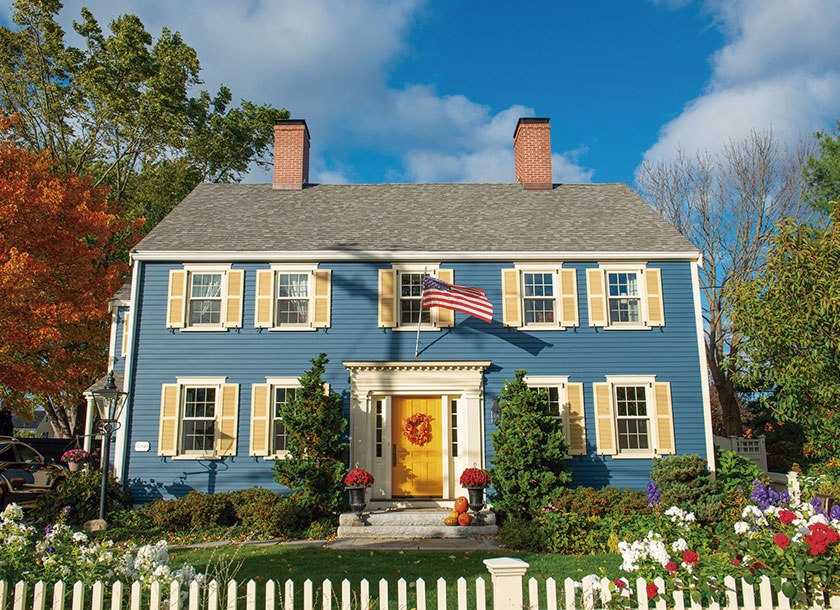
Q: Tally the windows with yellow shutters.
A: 9